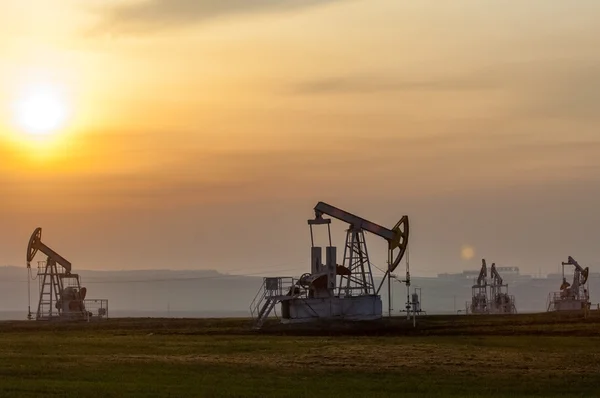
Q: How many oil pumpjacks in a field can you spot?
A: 5